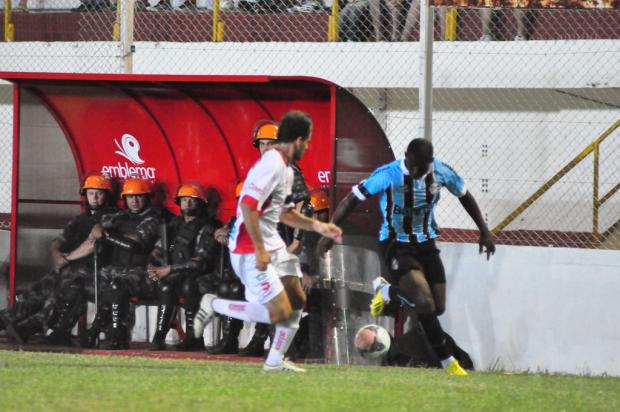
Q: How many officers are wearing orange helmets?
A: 6